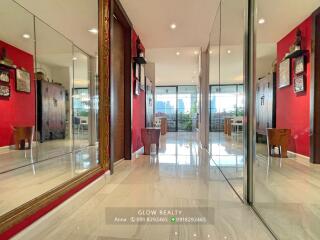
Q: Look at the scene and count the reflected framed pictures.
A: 6